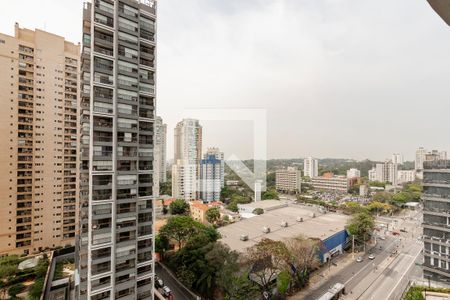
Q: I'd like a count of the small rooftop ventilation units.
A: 5